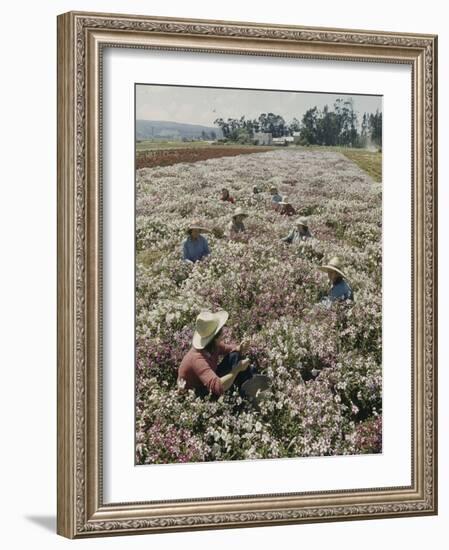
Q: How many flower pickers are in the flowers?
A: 9